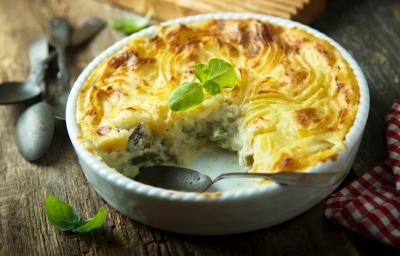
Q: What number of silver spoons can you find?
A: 4